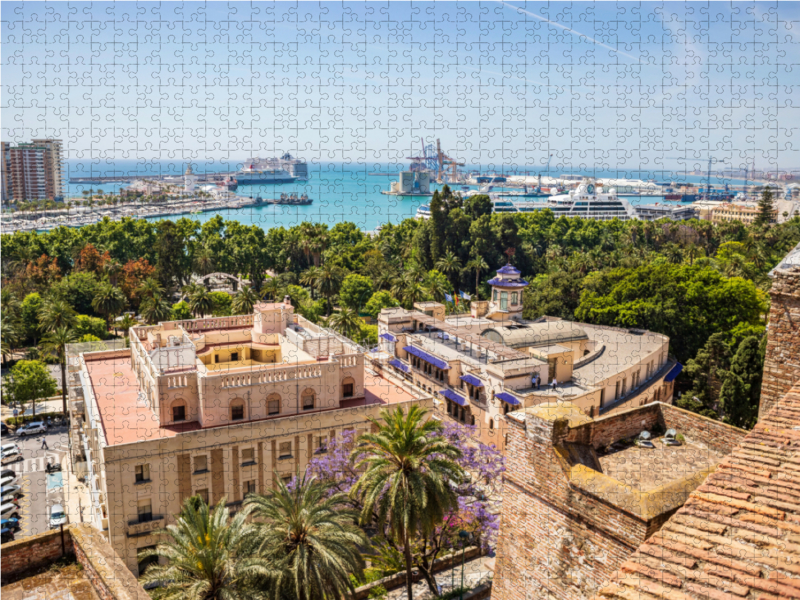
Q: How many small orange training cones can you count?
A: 0